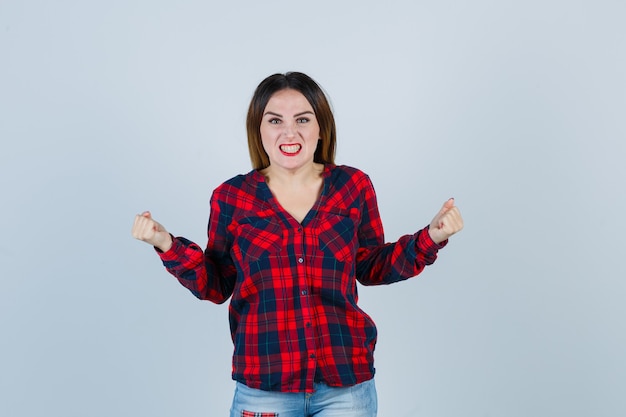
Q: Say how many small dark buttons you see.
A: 5